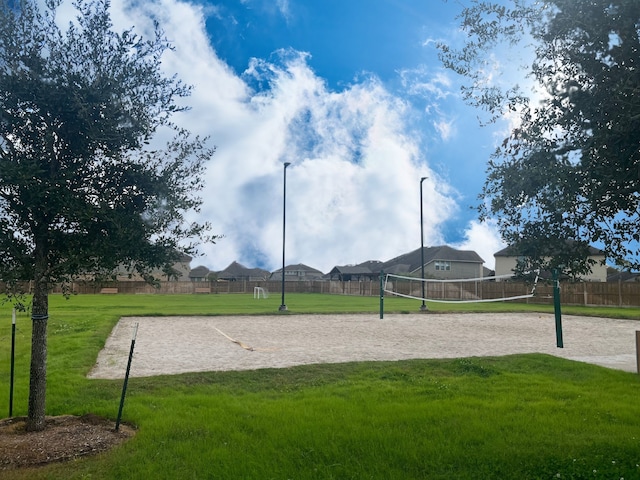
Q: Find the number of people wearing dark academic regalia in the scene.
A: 0